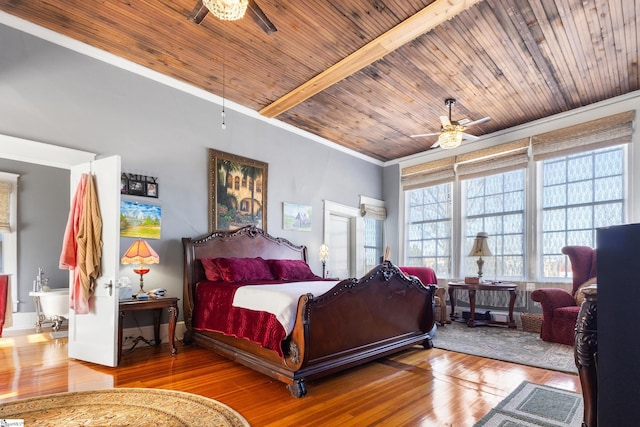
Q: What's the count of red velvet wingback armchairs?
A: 1